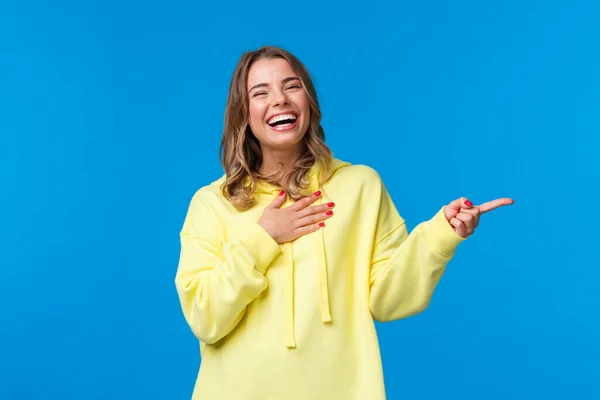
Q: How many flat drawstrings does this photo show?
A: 2